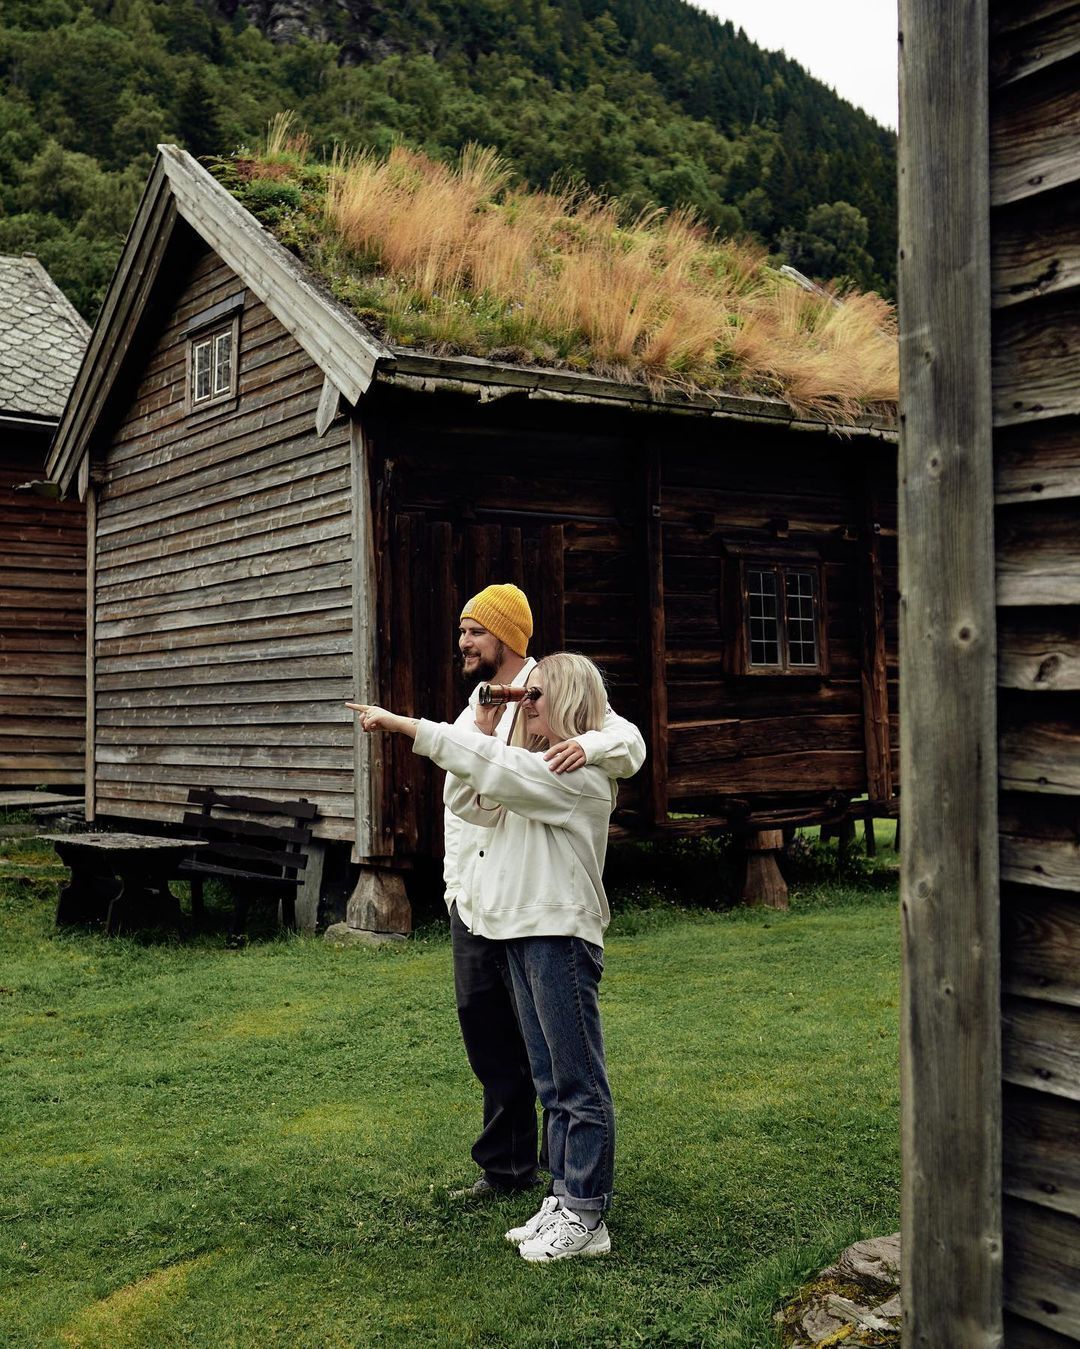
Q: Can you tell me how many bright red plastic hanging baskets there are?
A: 0